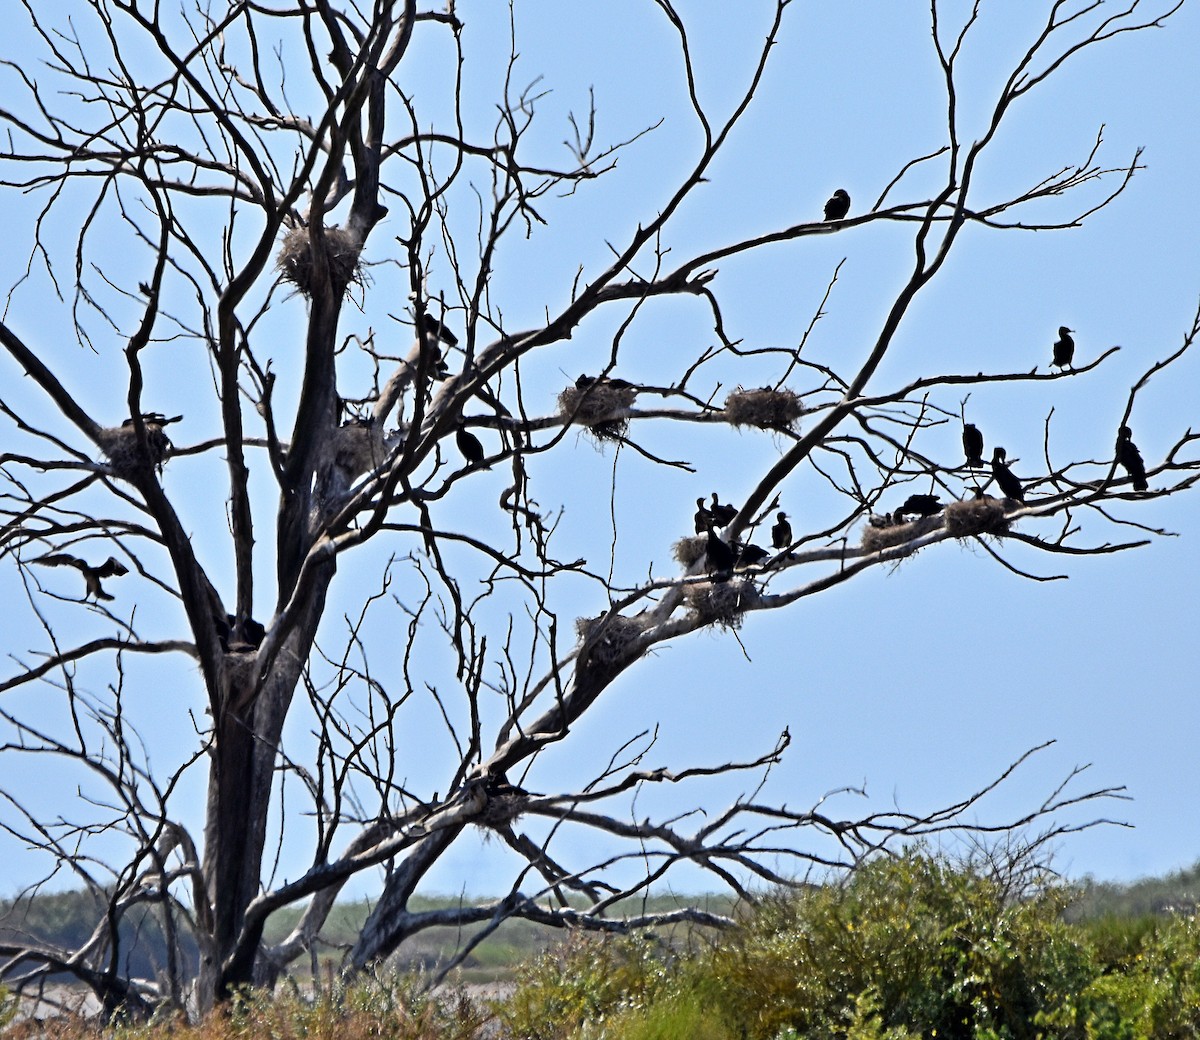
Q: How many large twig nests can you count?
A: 12